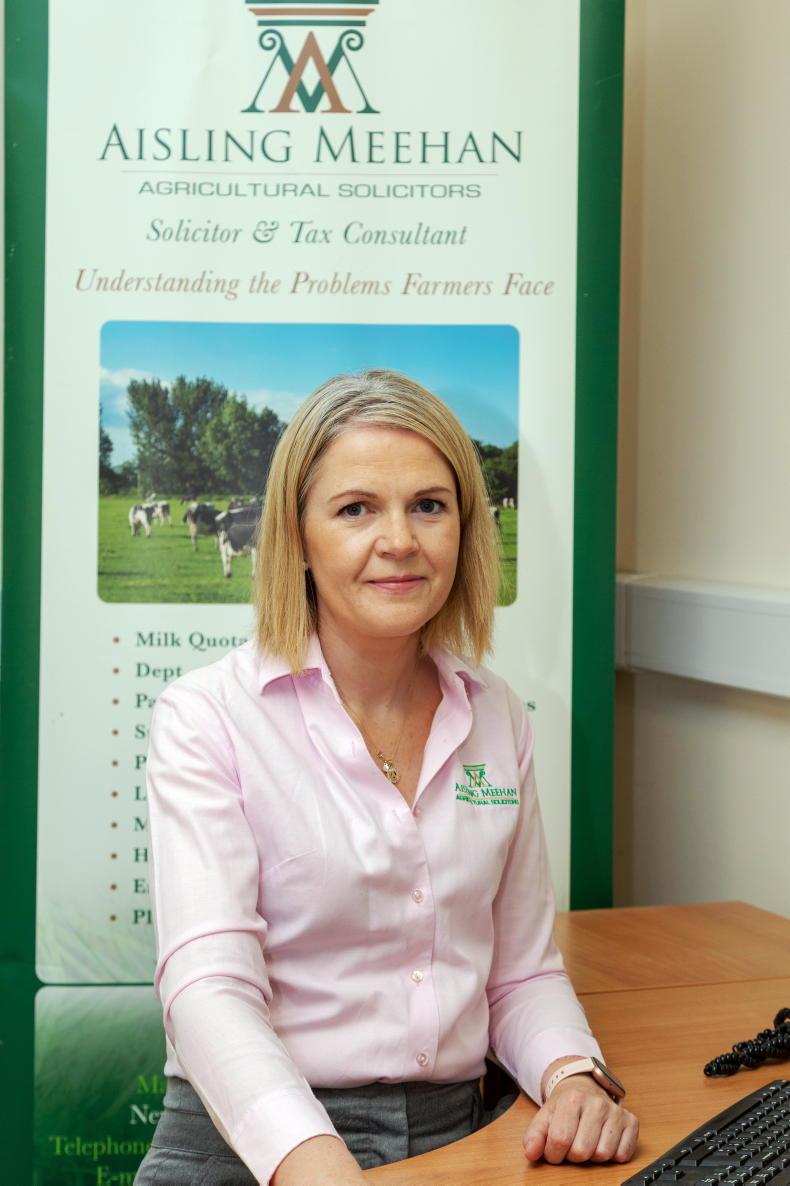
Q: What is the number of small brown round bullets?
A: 10